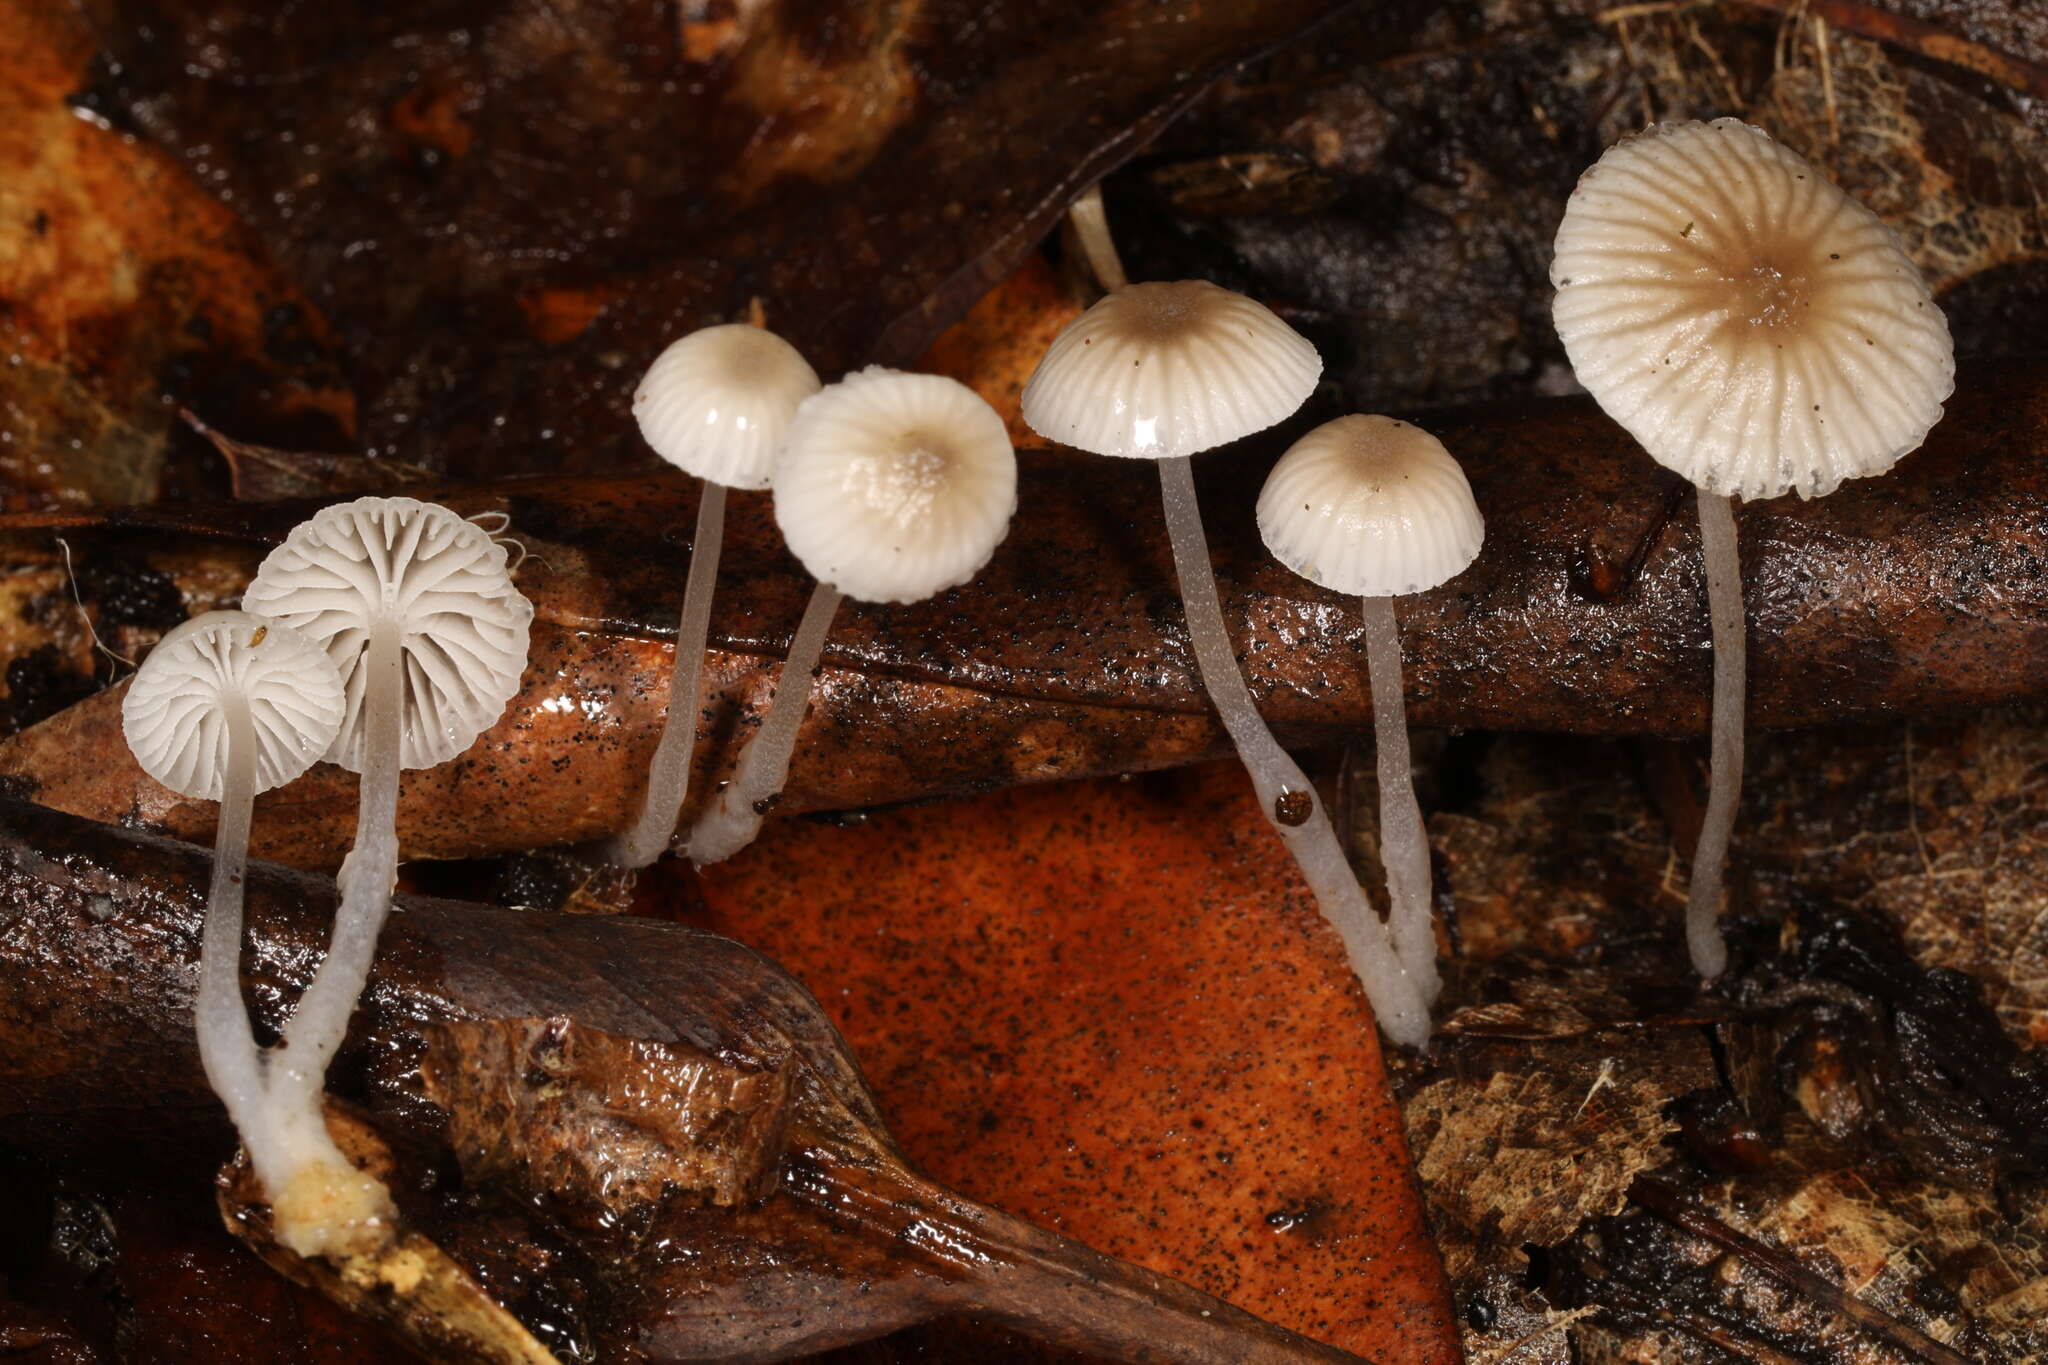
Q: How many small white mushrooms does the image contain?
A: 7